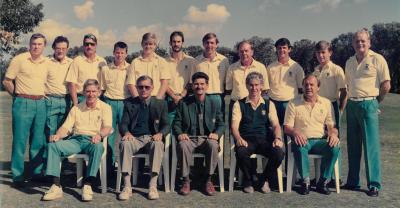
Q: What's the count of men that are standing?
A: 11